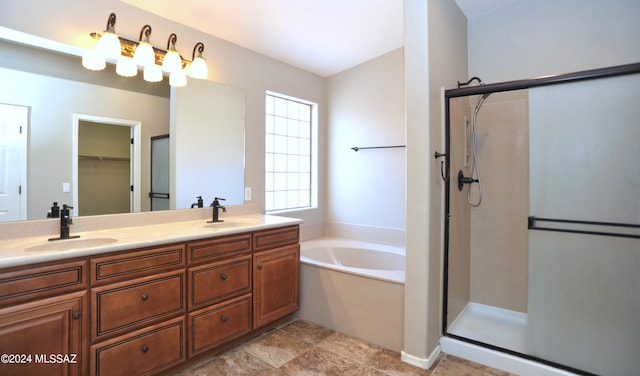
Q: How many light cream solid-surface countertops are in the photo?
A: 1